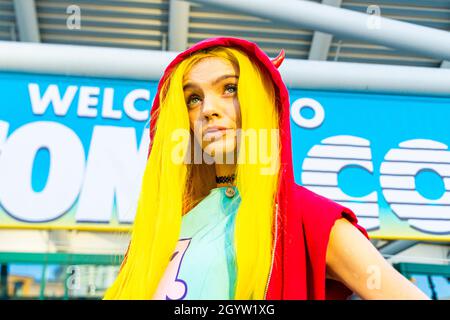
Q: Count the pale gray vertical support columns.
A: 3